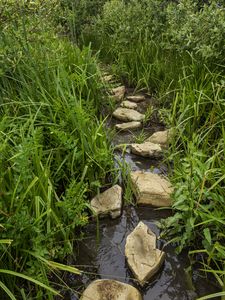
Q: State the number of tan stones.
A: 12